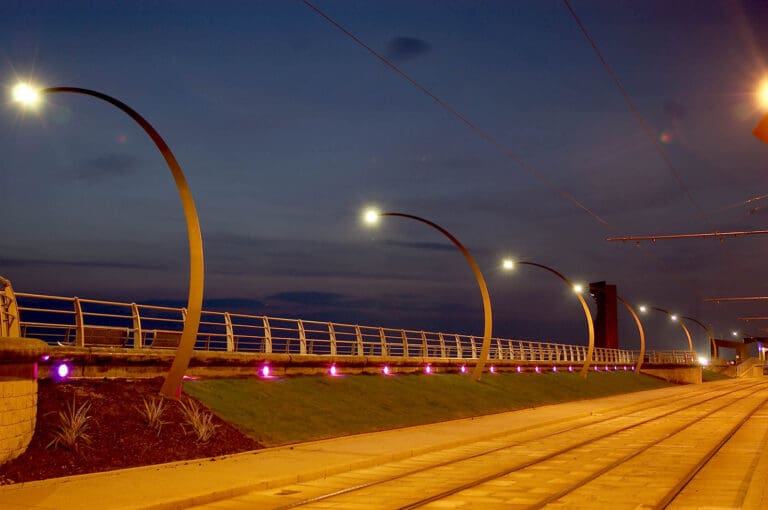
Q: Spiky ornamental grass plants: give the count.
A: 3